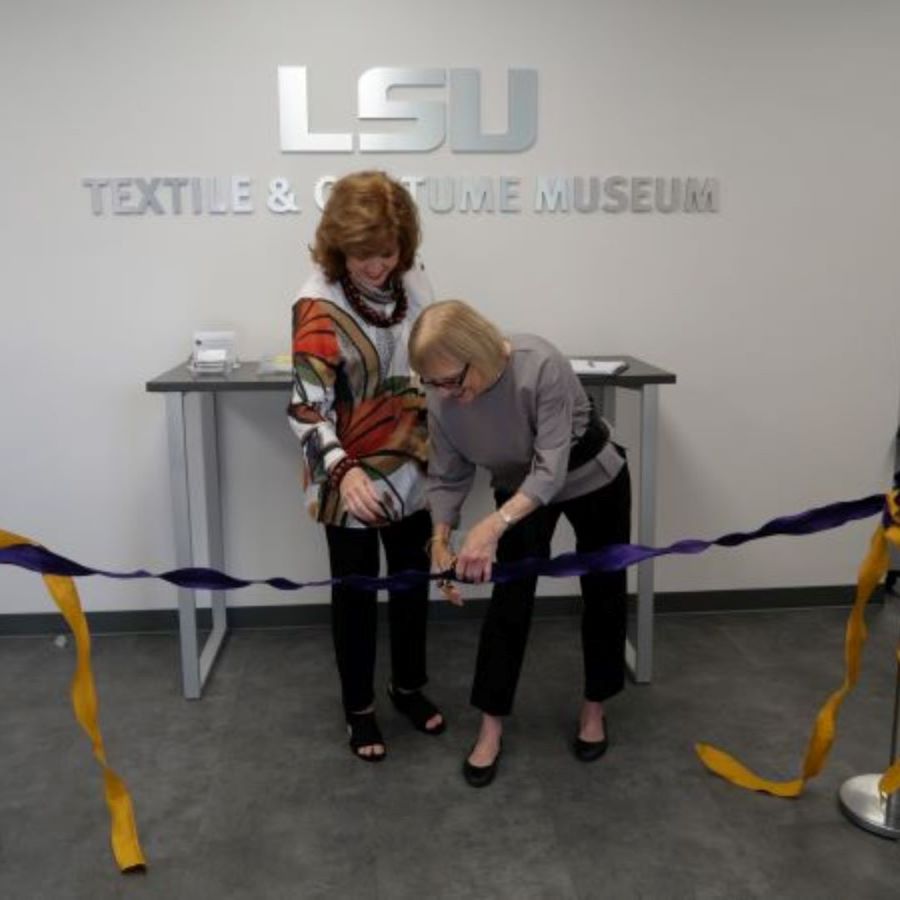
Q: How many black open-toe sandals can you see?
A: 2